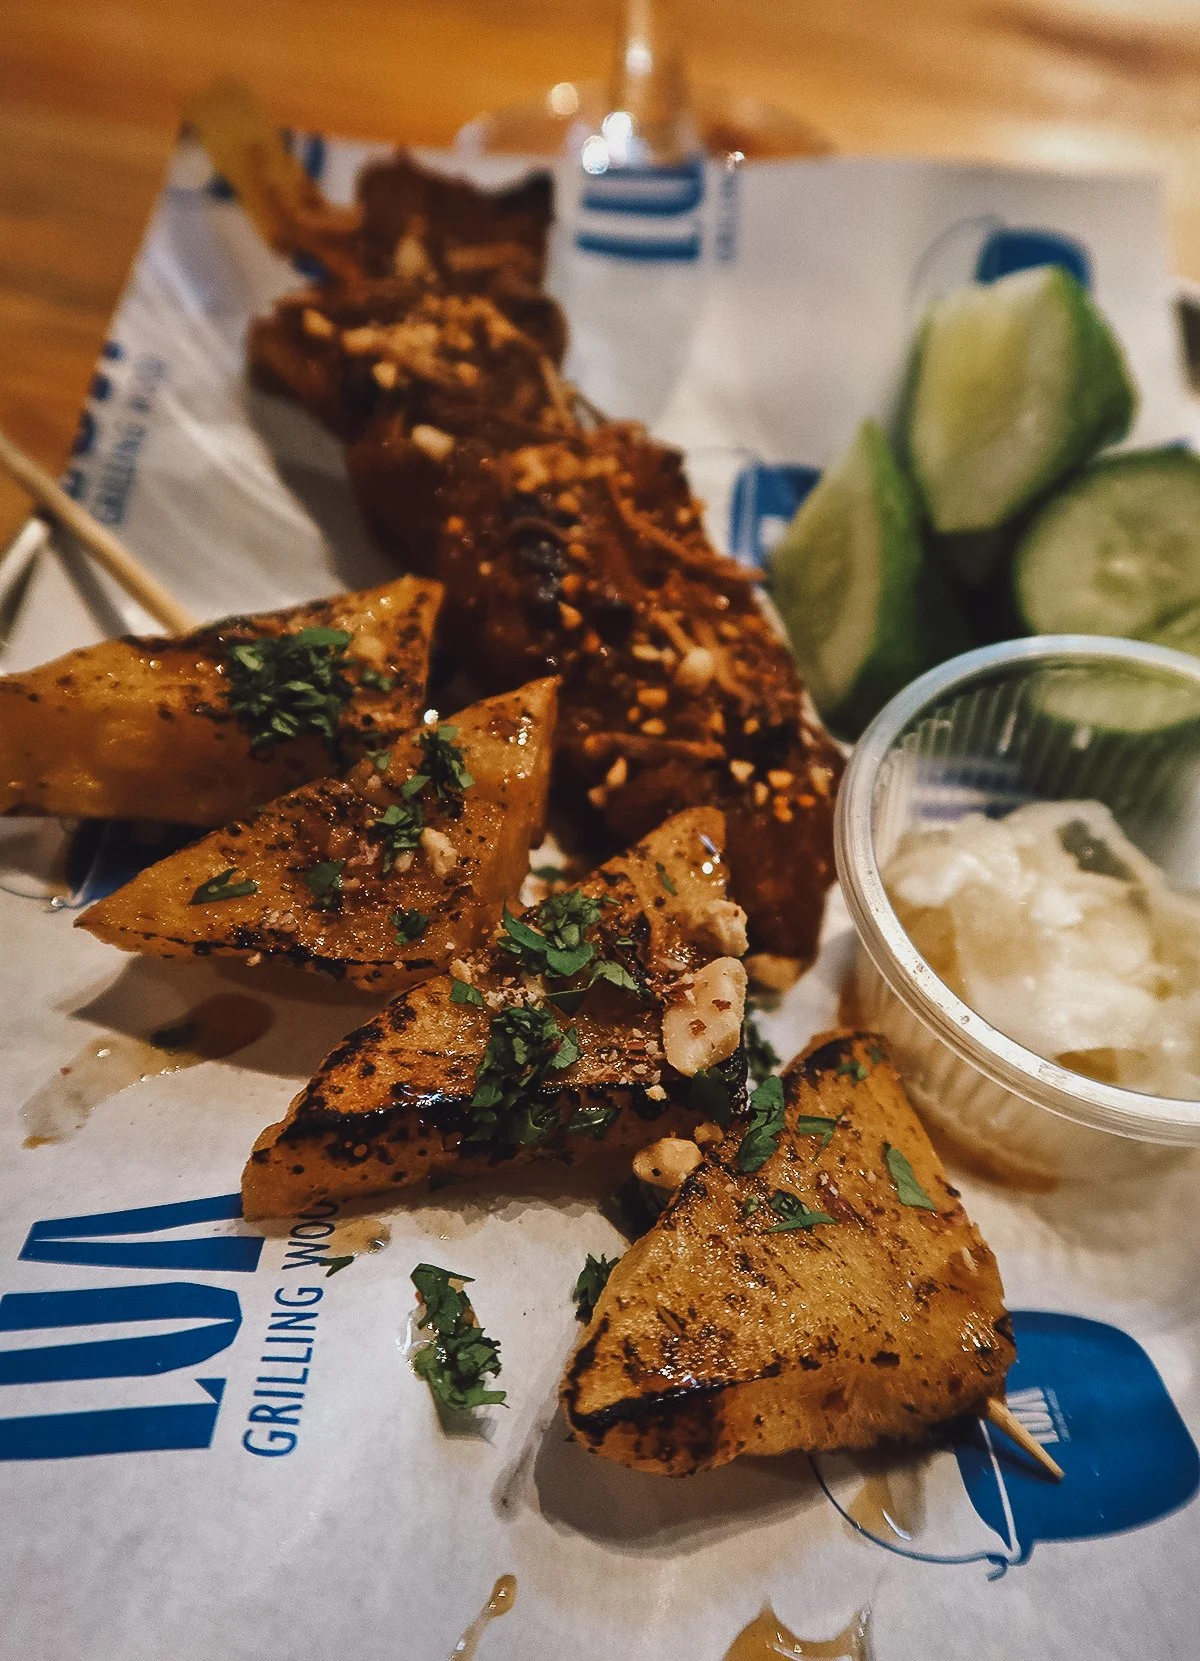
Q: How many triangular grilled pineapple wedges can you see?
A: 4